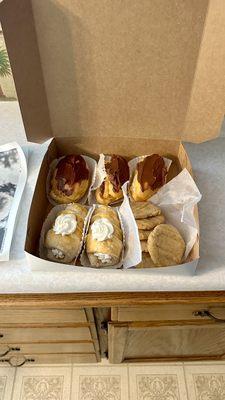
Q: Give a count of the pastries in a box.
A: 5